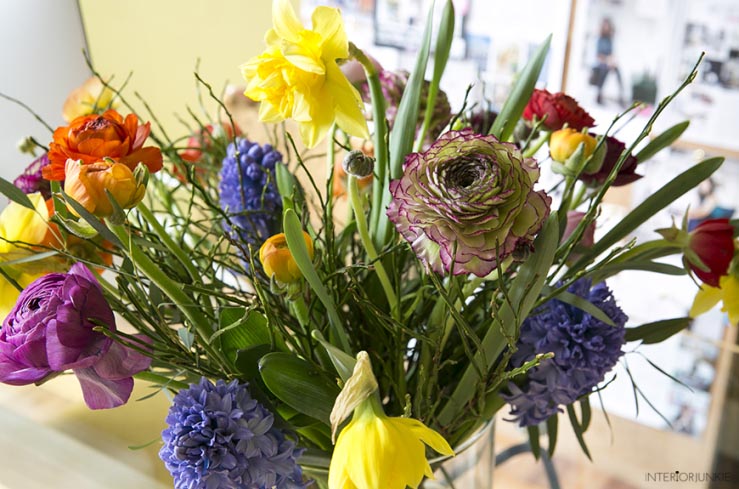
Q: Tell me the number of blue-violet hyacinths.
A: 3